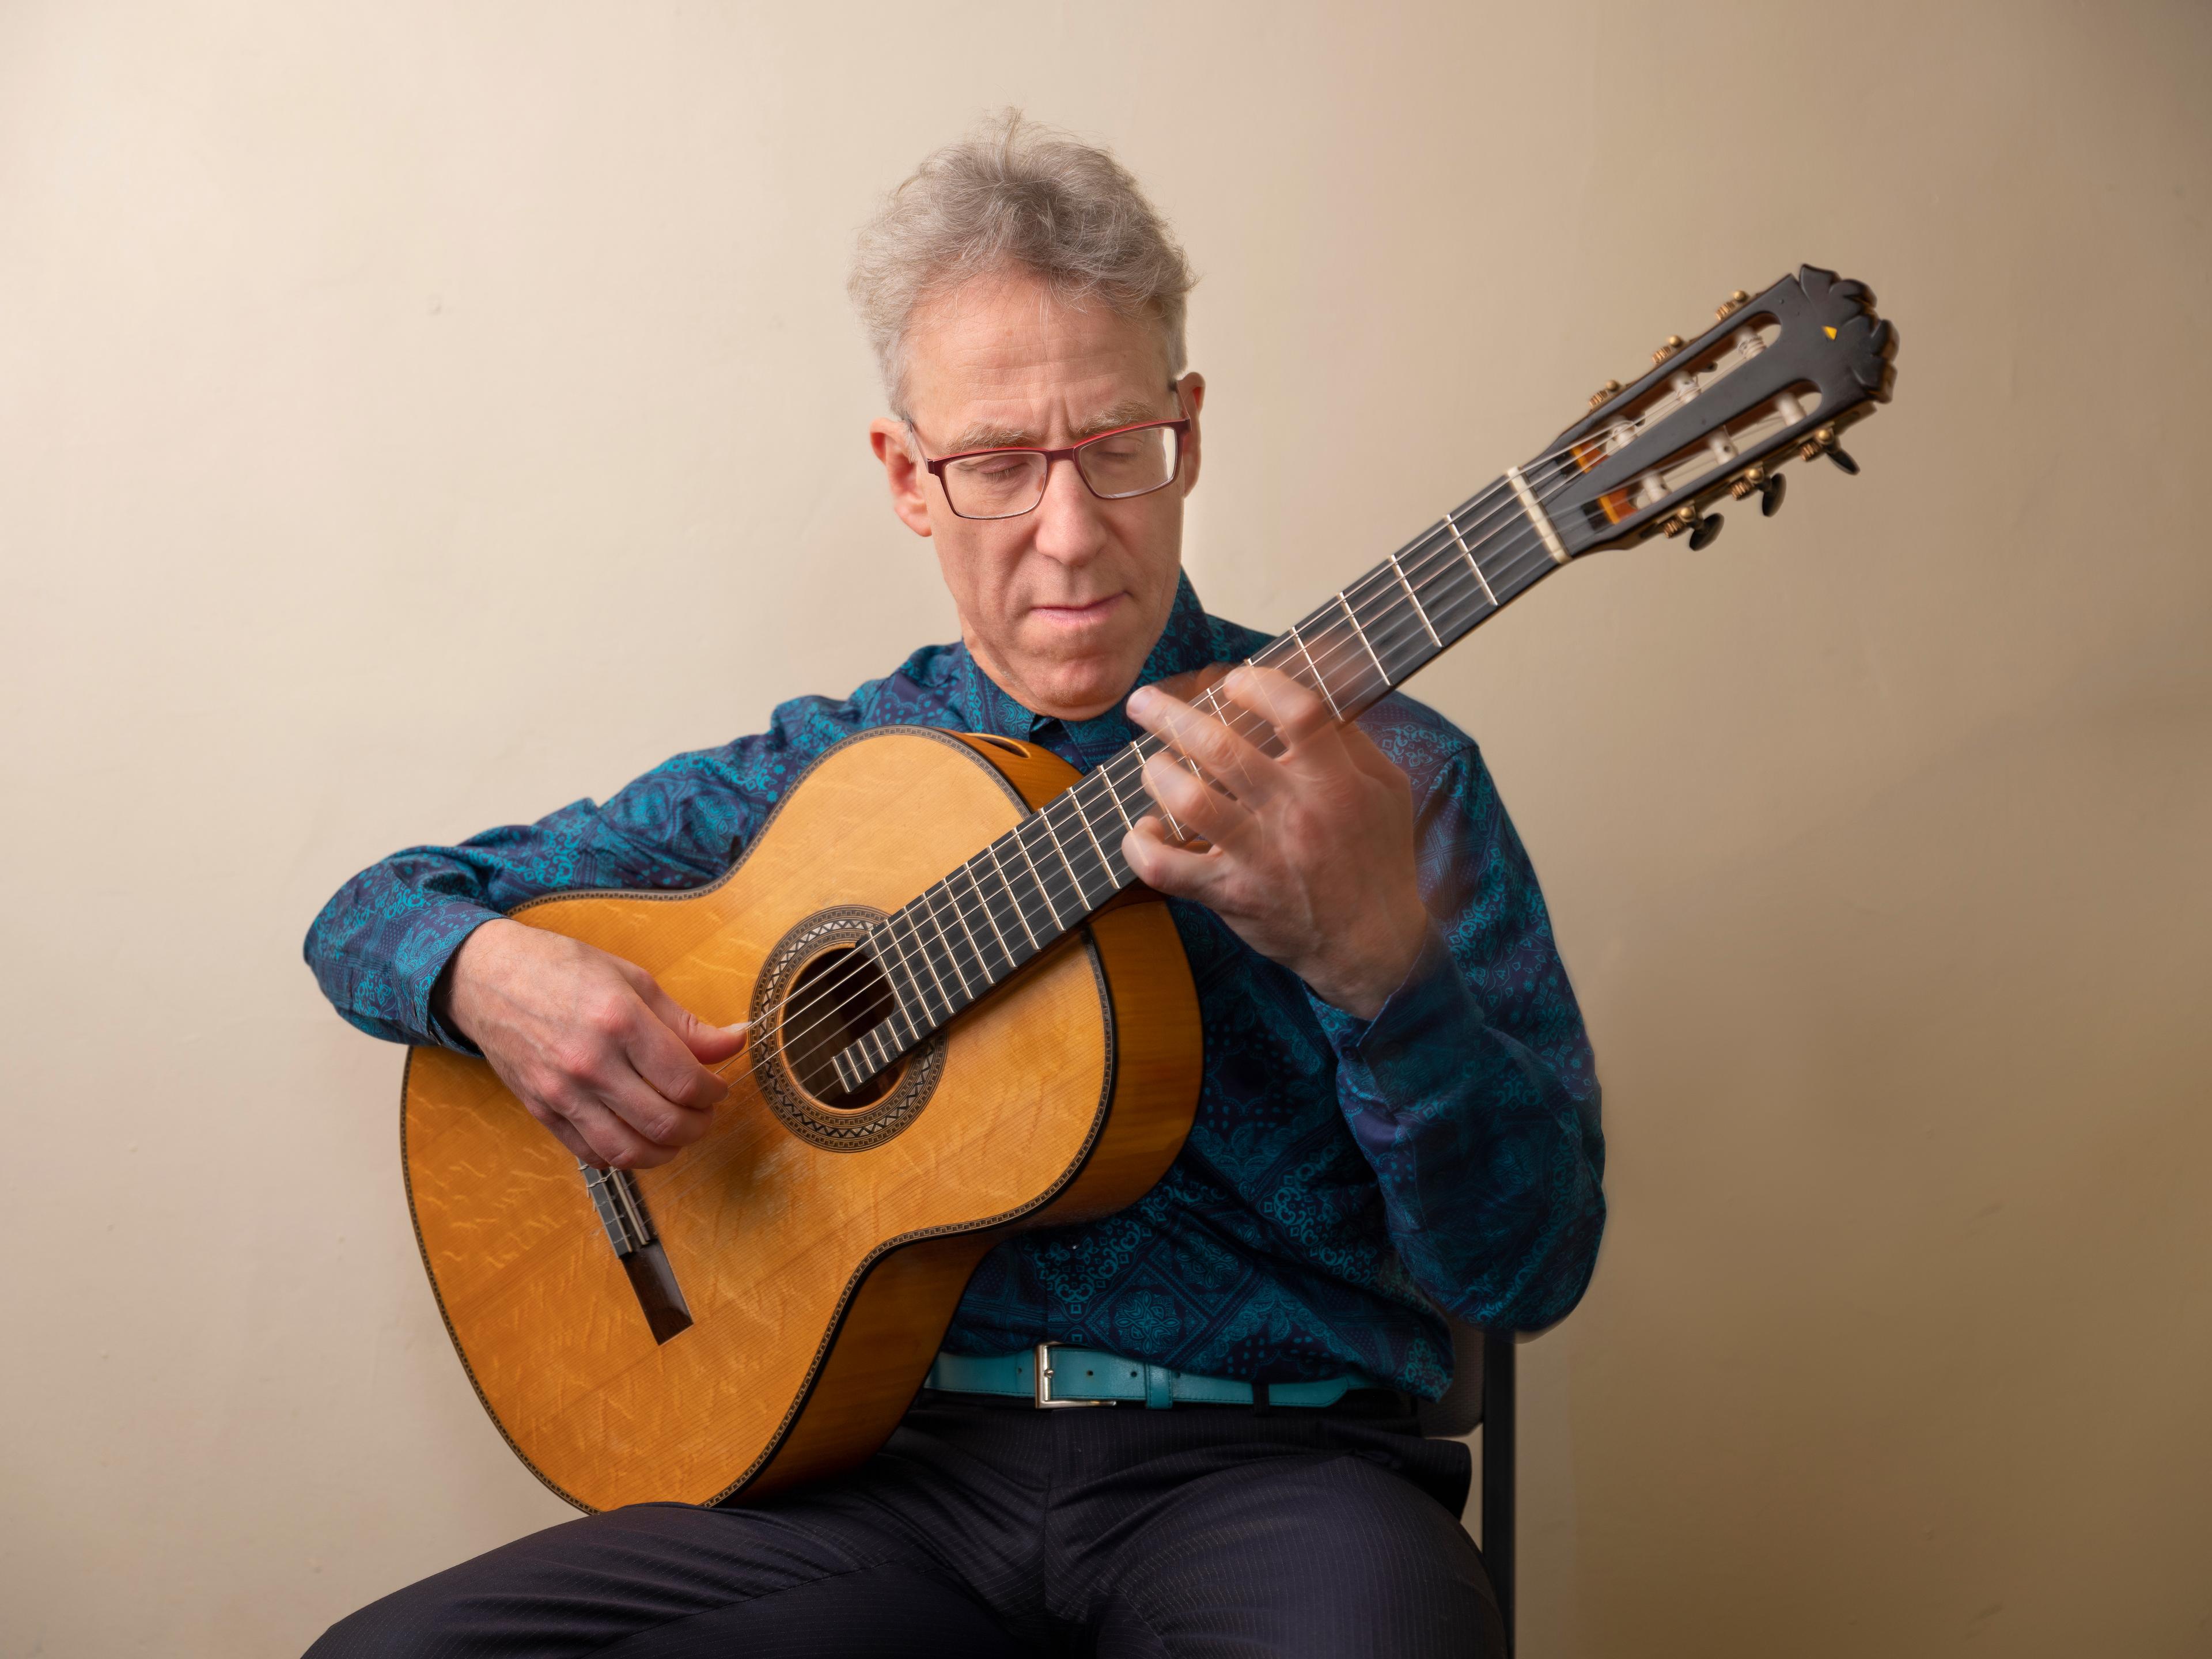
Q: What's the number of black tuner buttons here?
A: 3